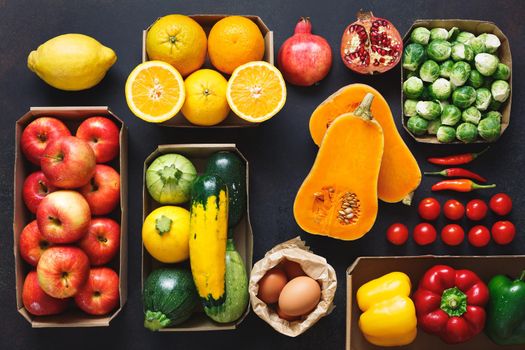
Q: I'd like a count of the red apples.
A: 11